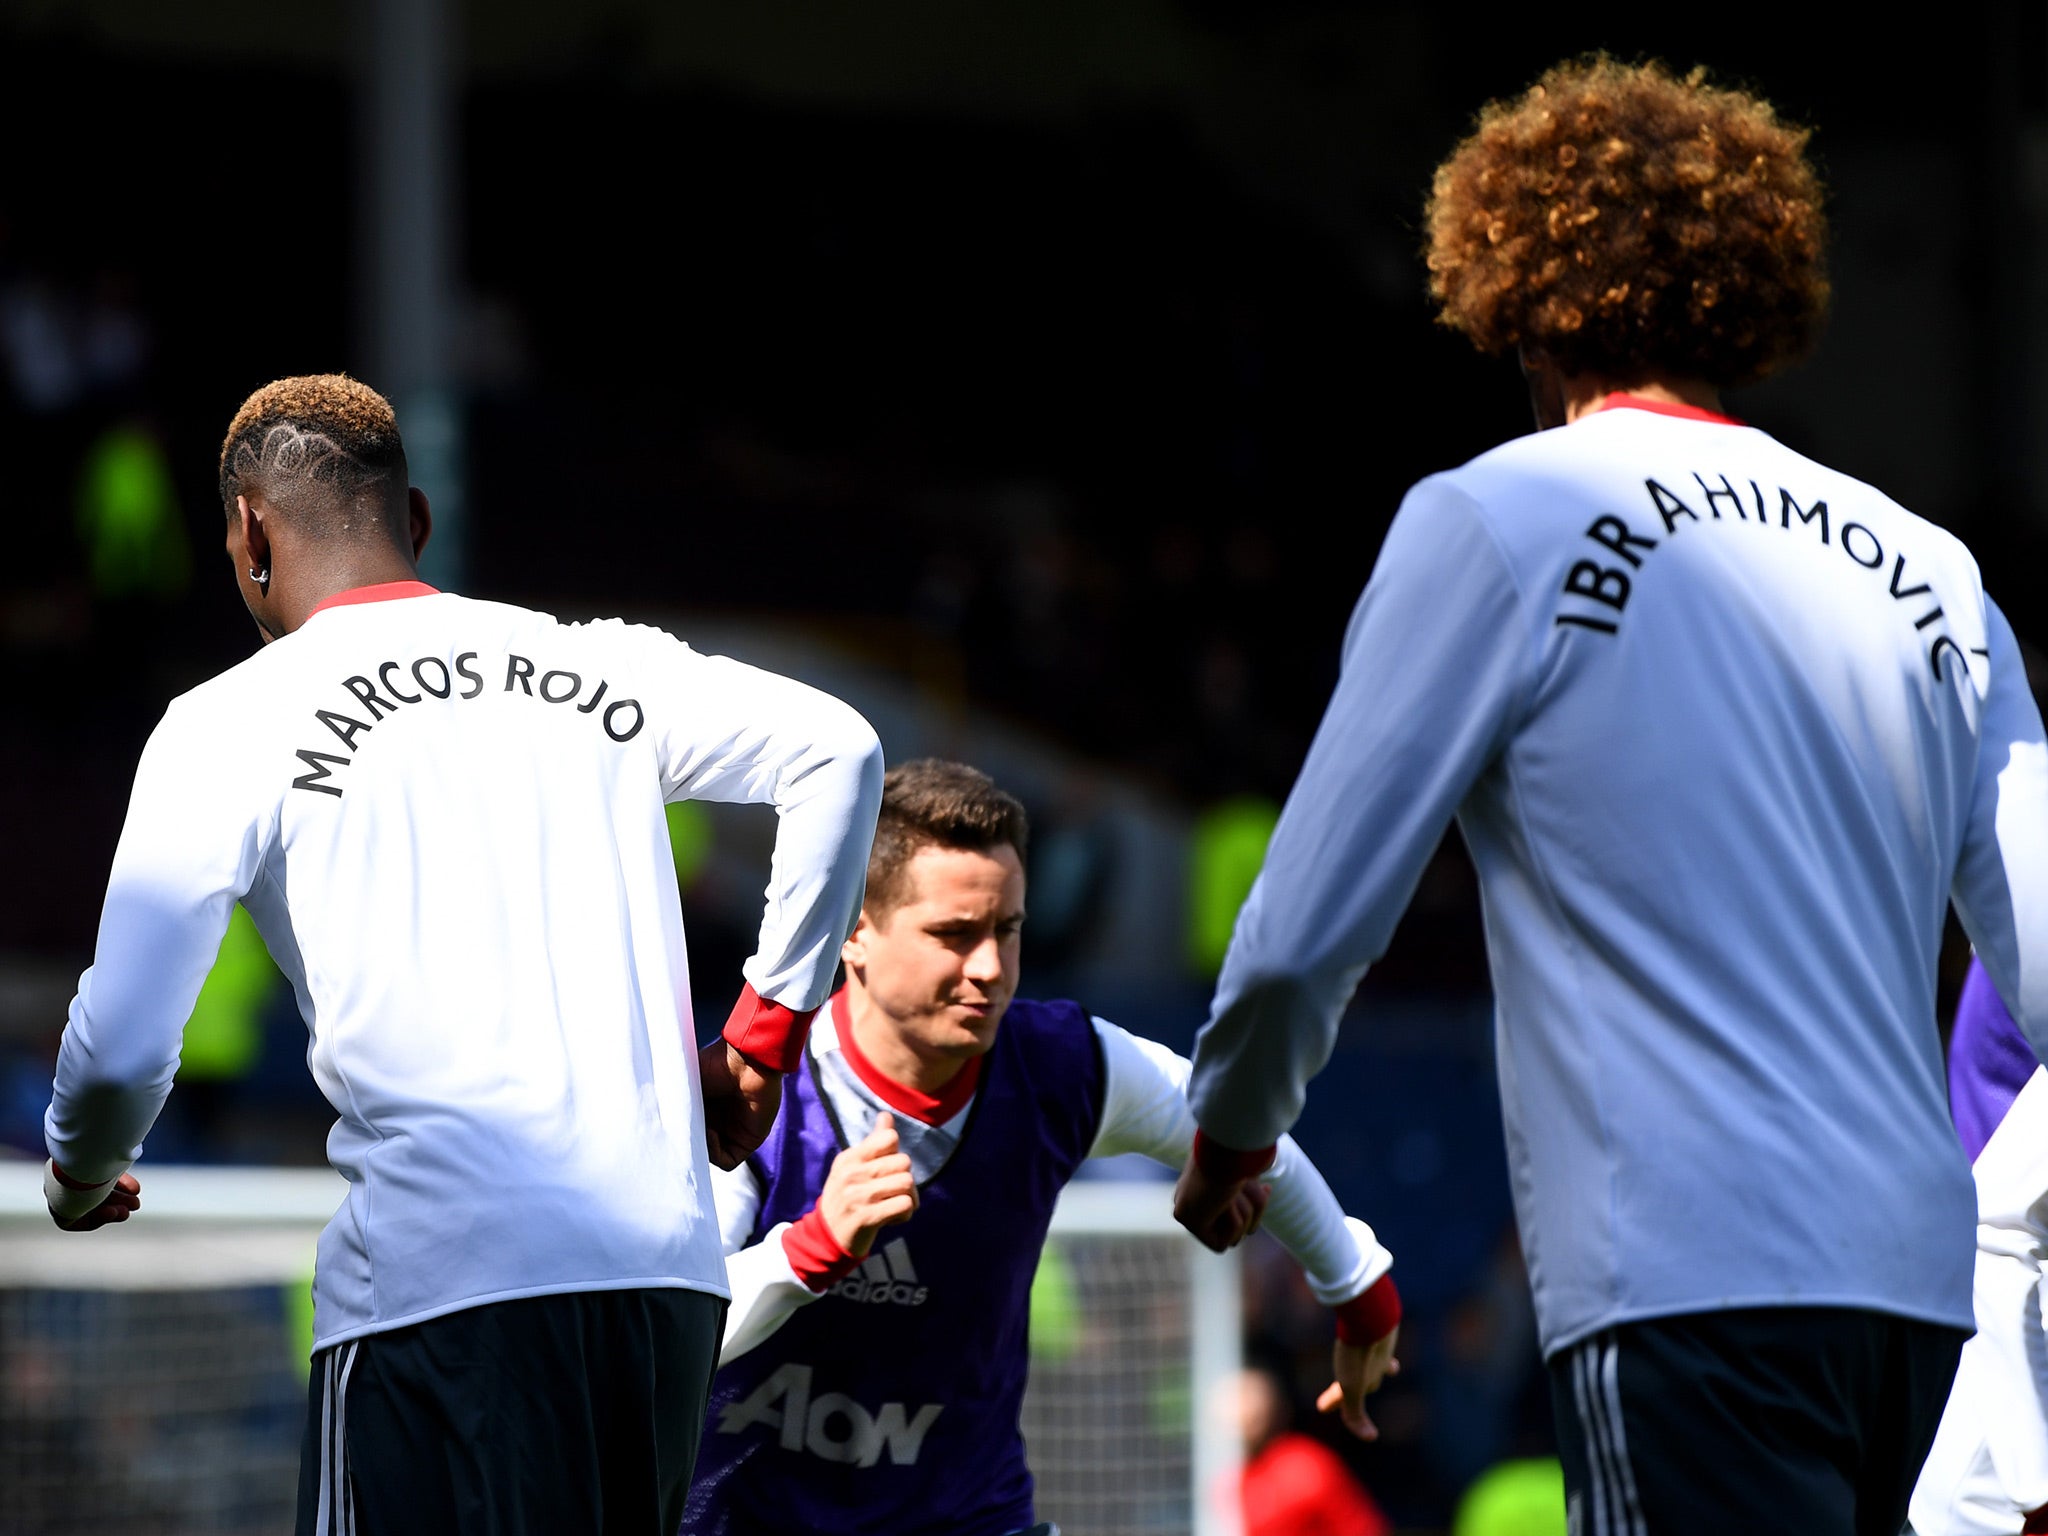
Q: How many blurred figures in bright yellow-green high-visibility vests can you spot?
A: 7